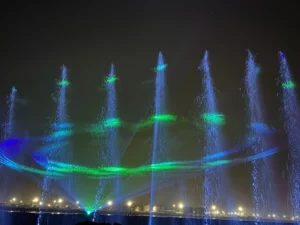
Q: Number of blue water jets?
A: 7